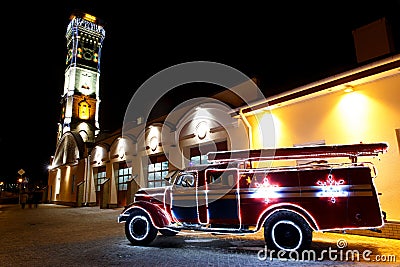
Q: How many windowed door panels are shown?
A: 4